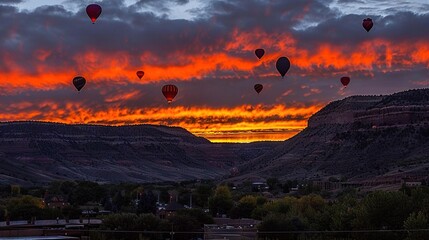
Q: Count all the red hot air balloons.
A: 5